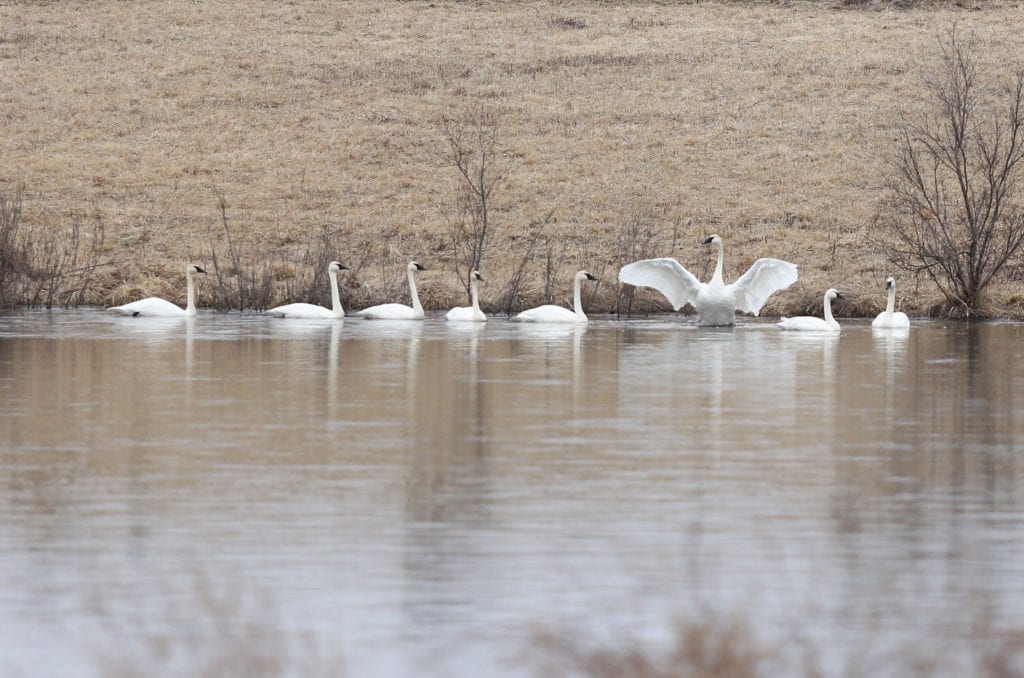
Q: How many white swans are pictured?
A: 8